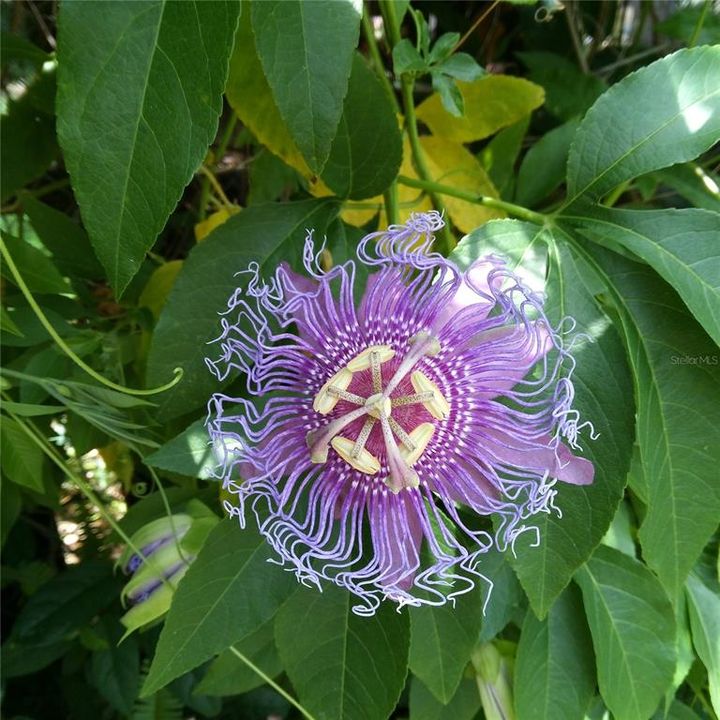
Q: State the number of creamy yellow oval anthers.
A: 5